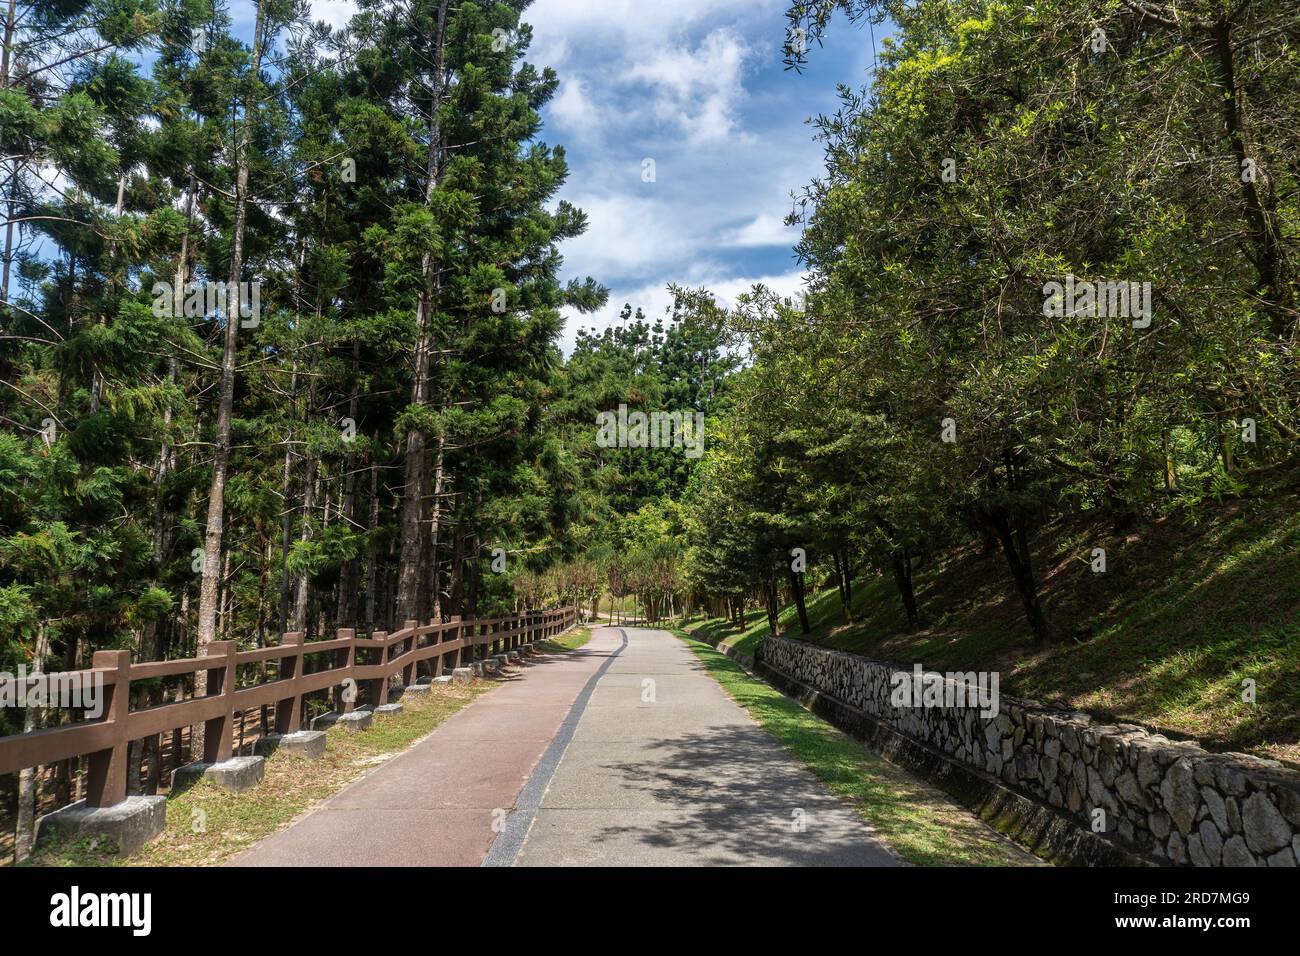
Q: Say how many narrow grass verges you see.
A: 2